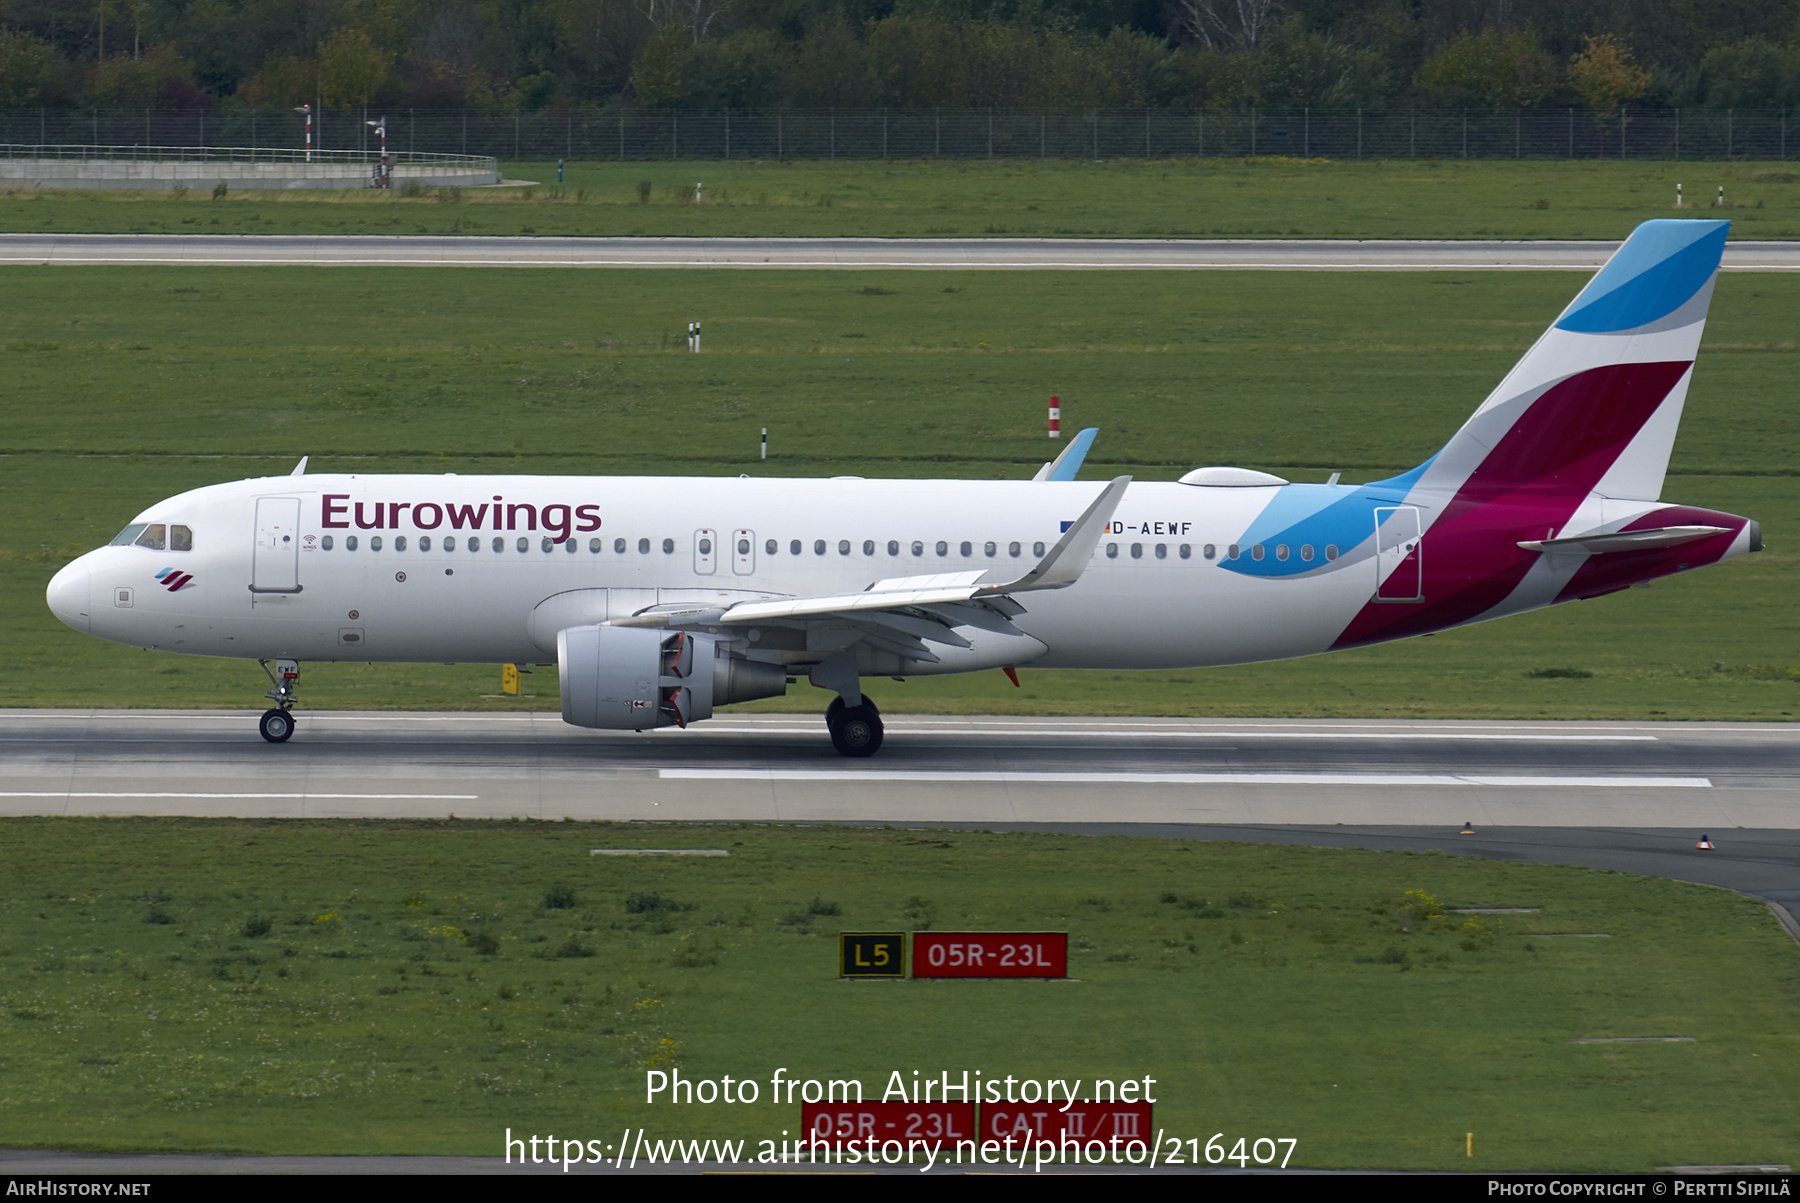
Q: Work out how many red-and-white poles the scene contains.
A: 3